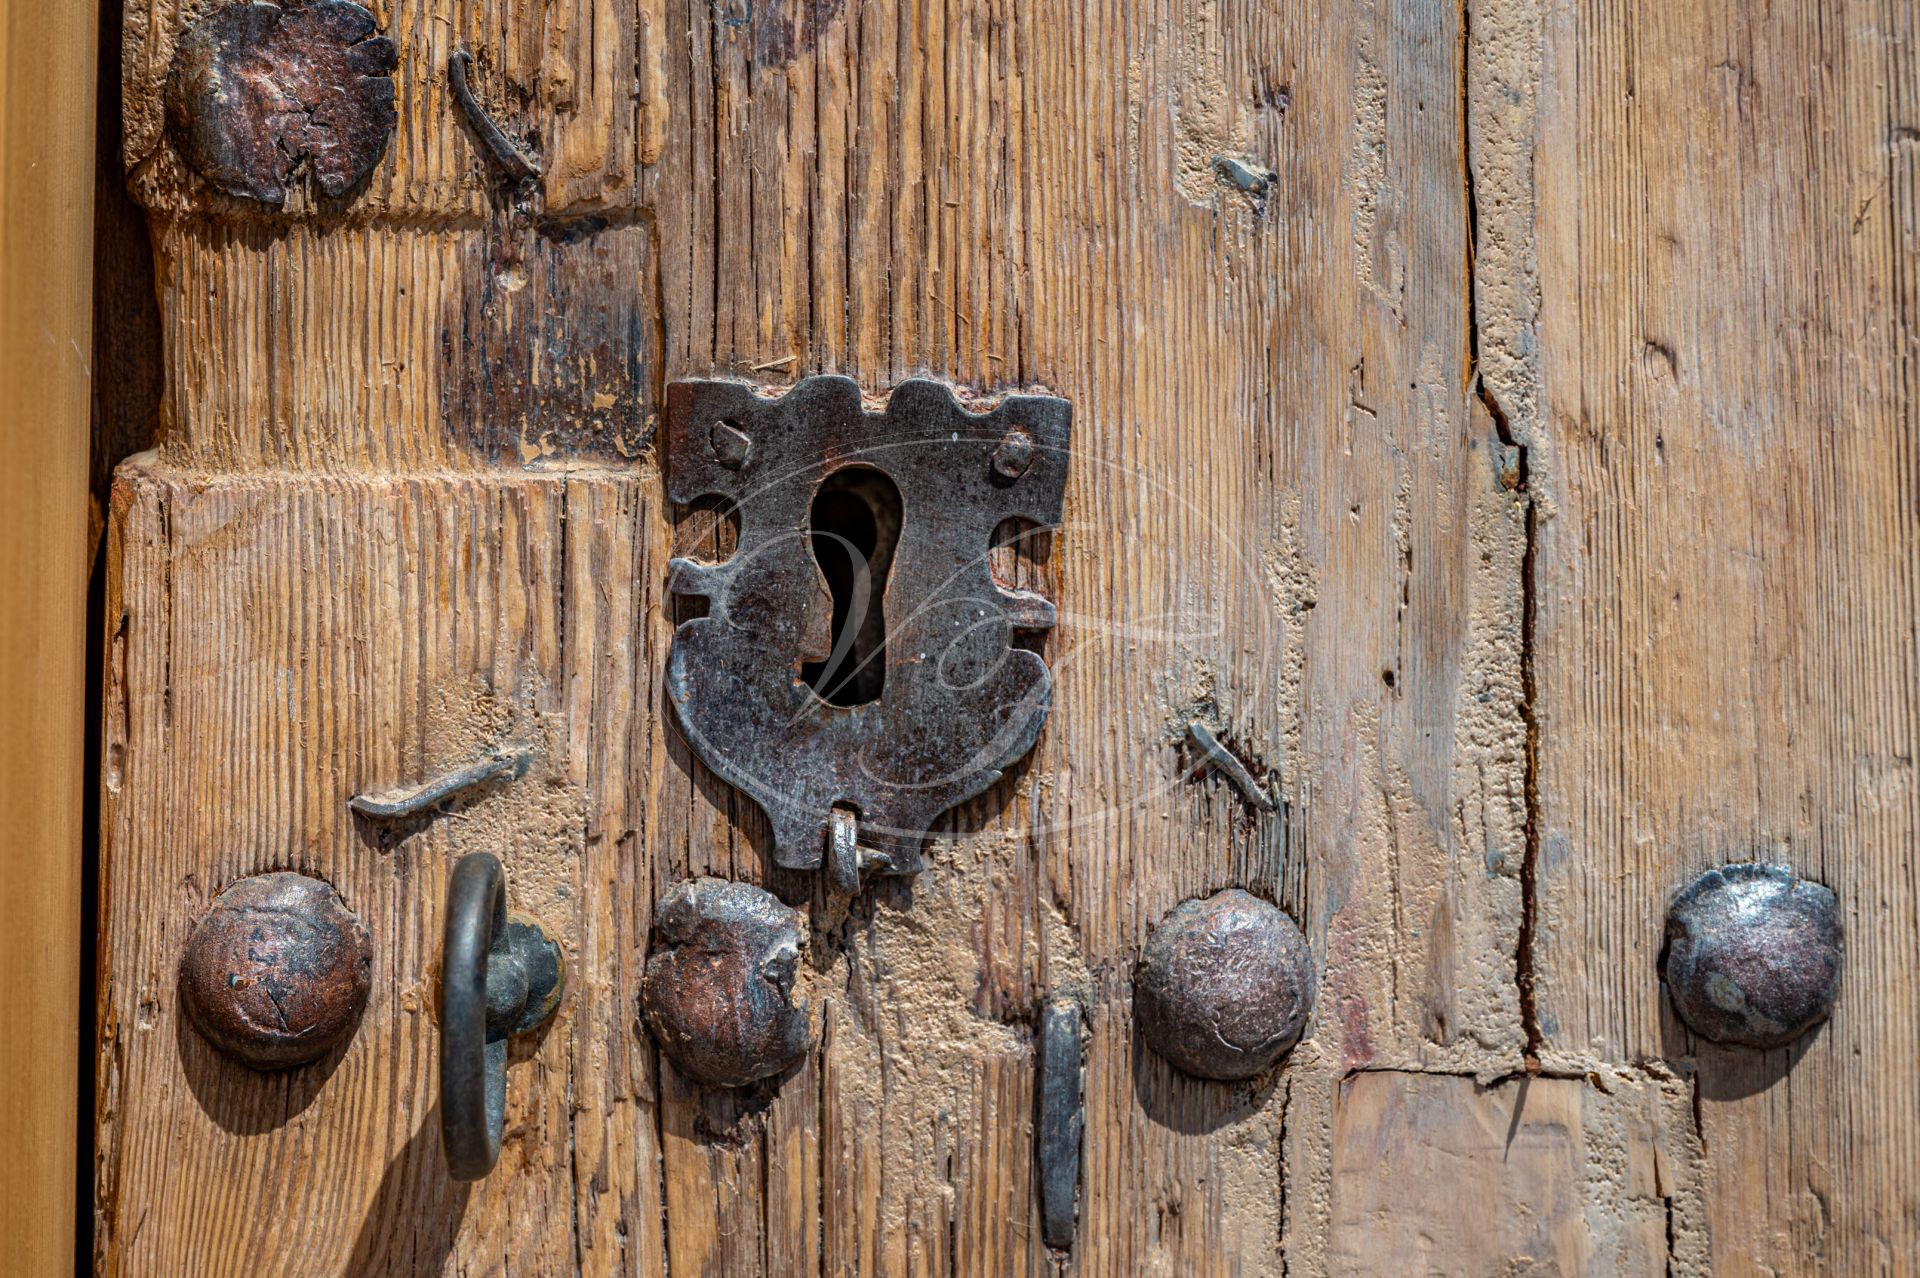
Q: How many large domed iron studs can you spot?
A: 5